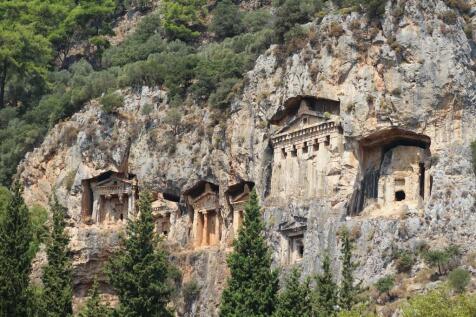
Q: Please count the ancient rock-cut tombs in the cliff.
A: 7